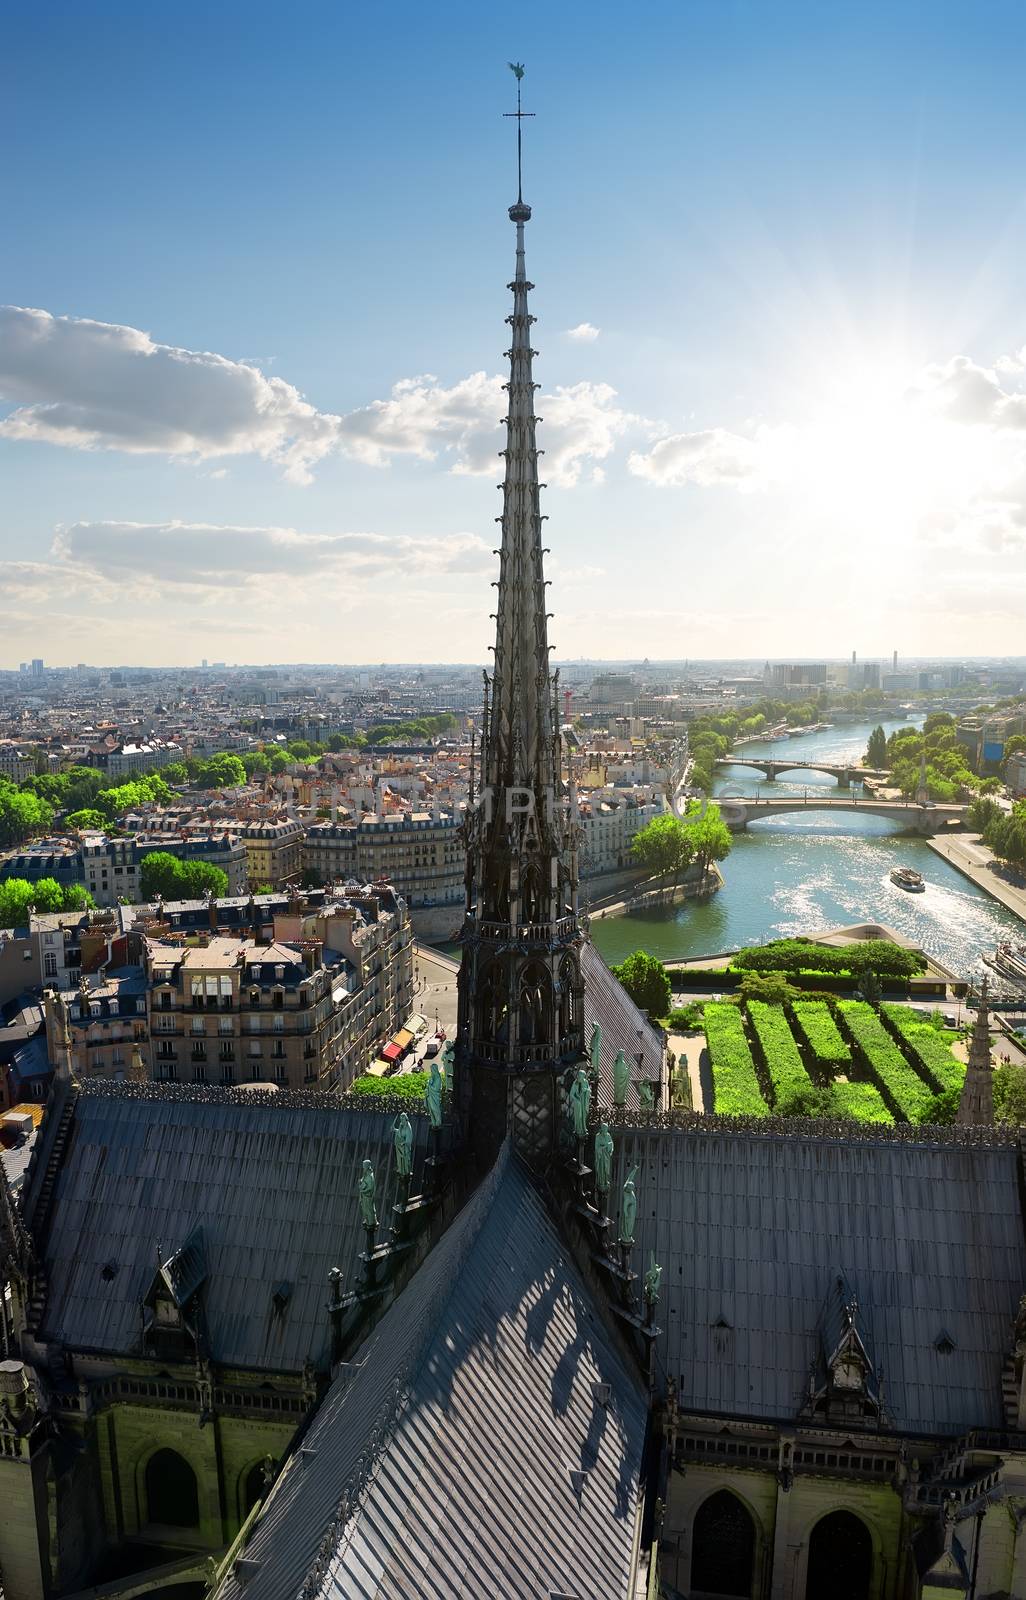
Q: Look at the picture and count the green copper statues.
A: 11